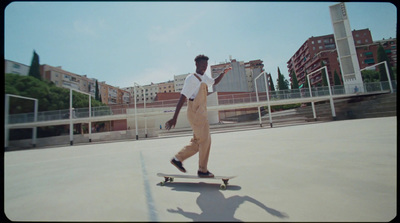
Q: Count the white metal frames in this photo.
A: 6